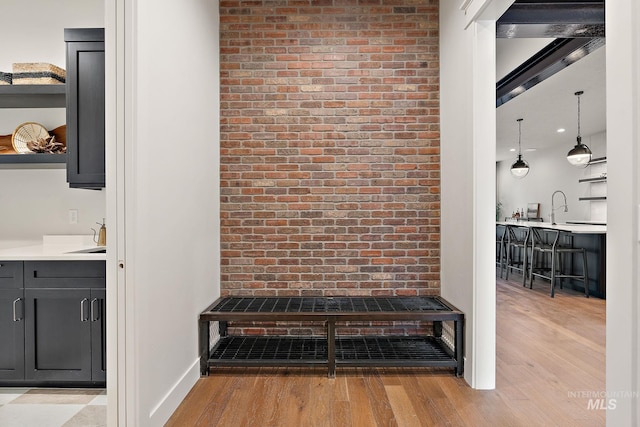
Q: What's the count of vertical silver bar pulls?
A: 3